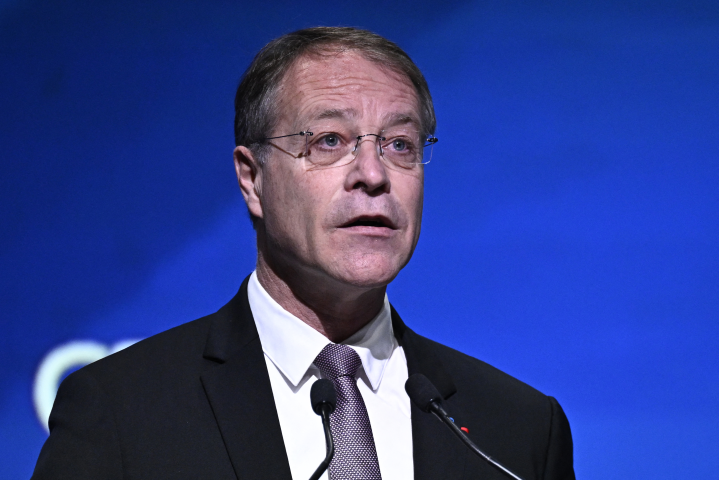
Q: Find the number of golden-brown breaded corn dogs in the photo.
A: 0